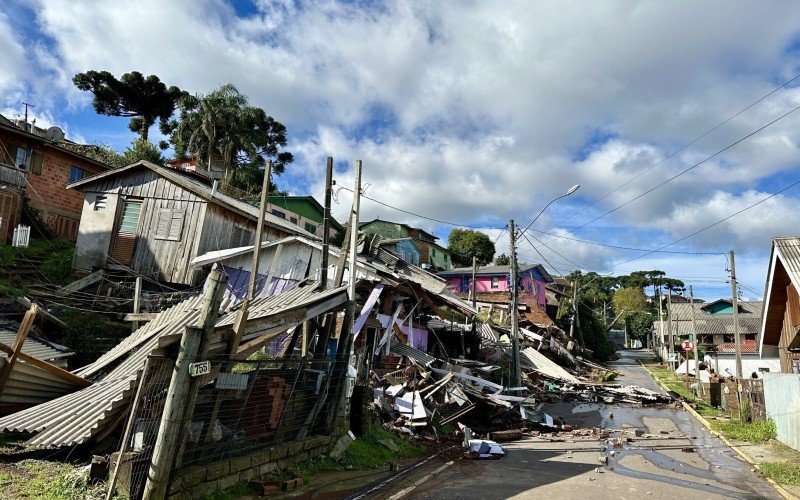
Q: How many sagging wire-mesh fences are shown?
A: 1